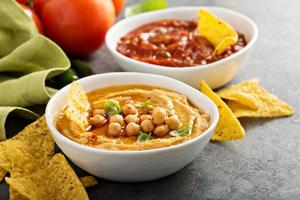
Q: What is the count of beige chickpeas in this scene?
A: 12